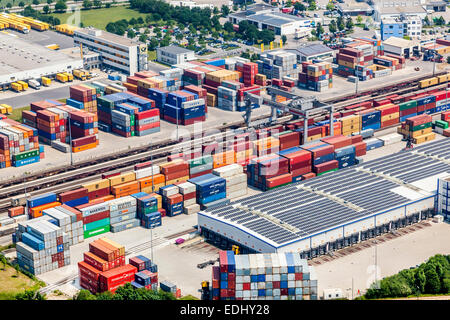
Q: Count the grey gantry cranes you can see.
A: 1